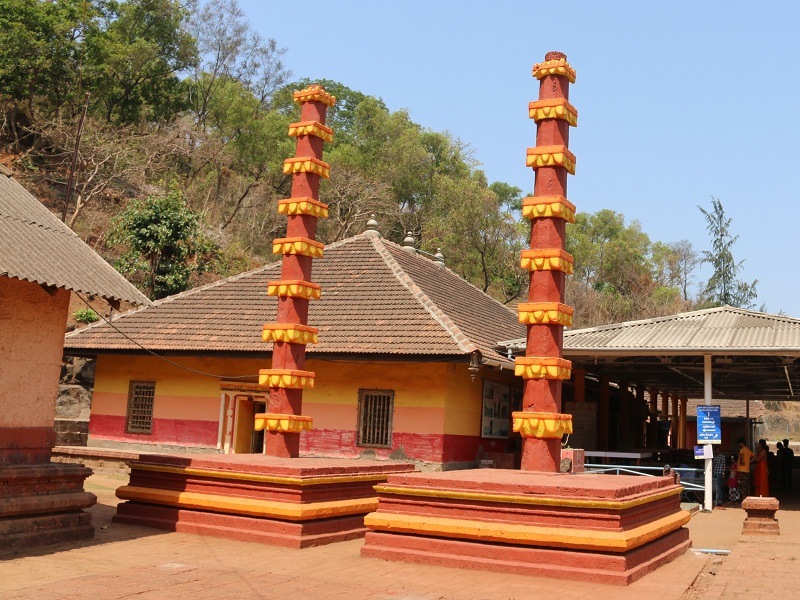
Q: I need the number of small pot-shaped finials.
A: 3